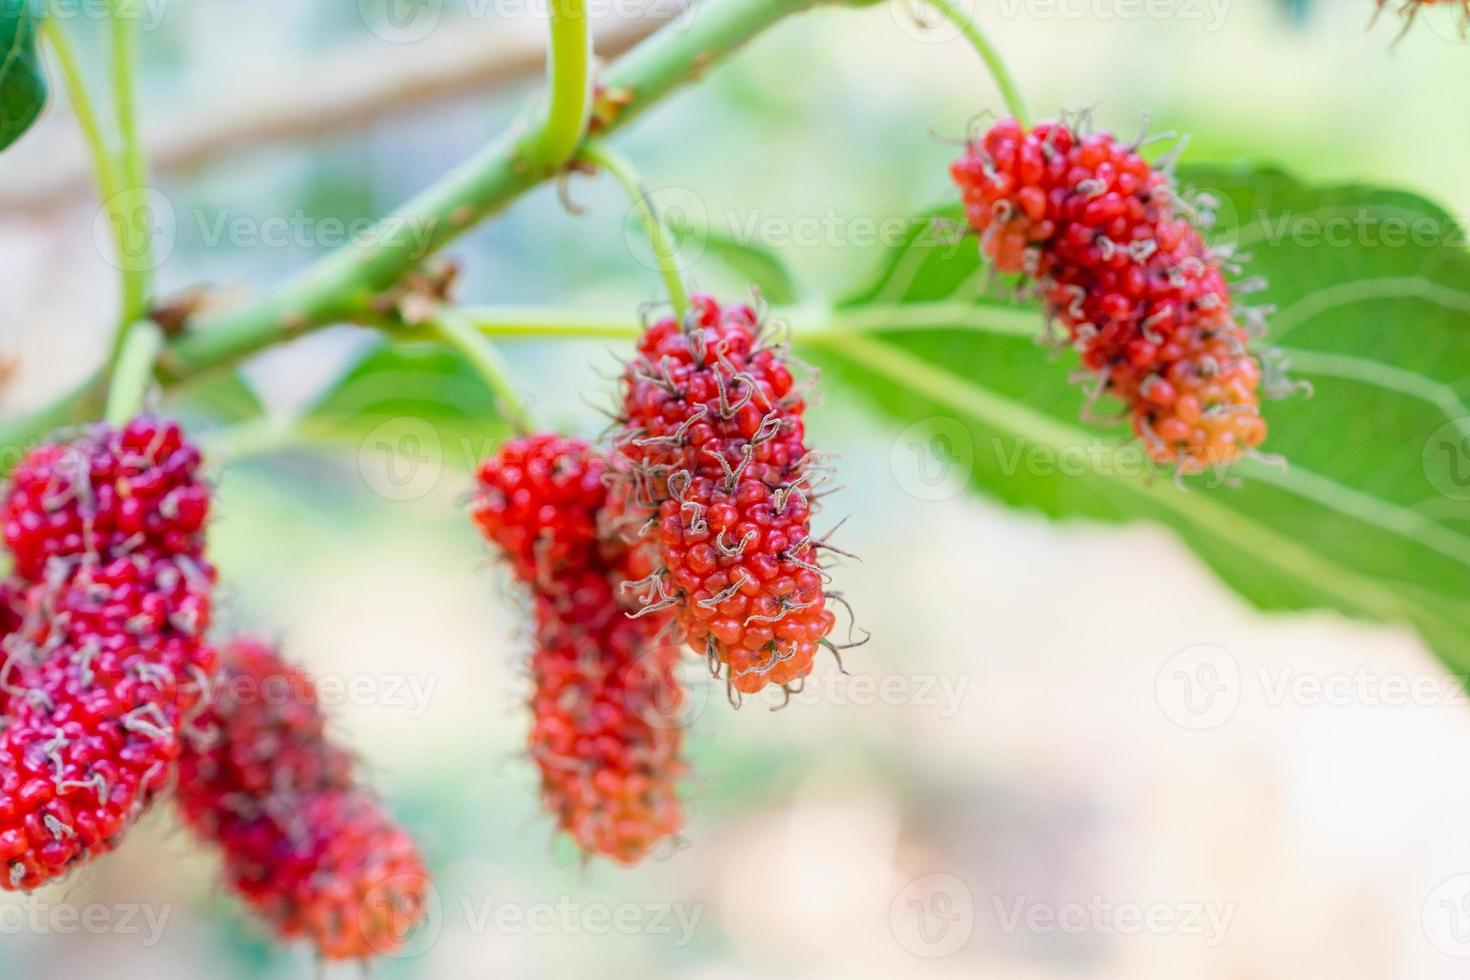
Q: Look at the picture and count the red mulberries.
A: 5